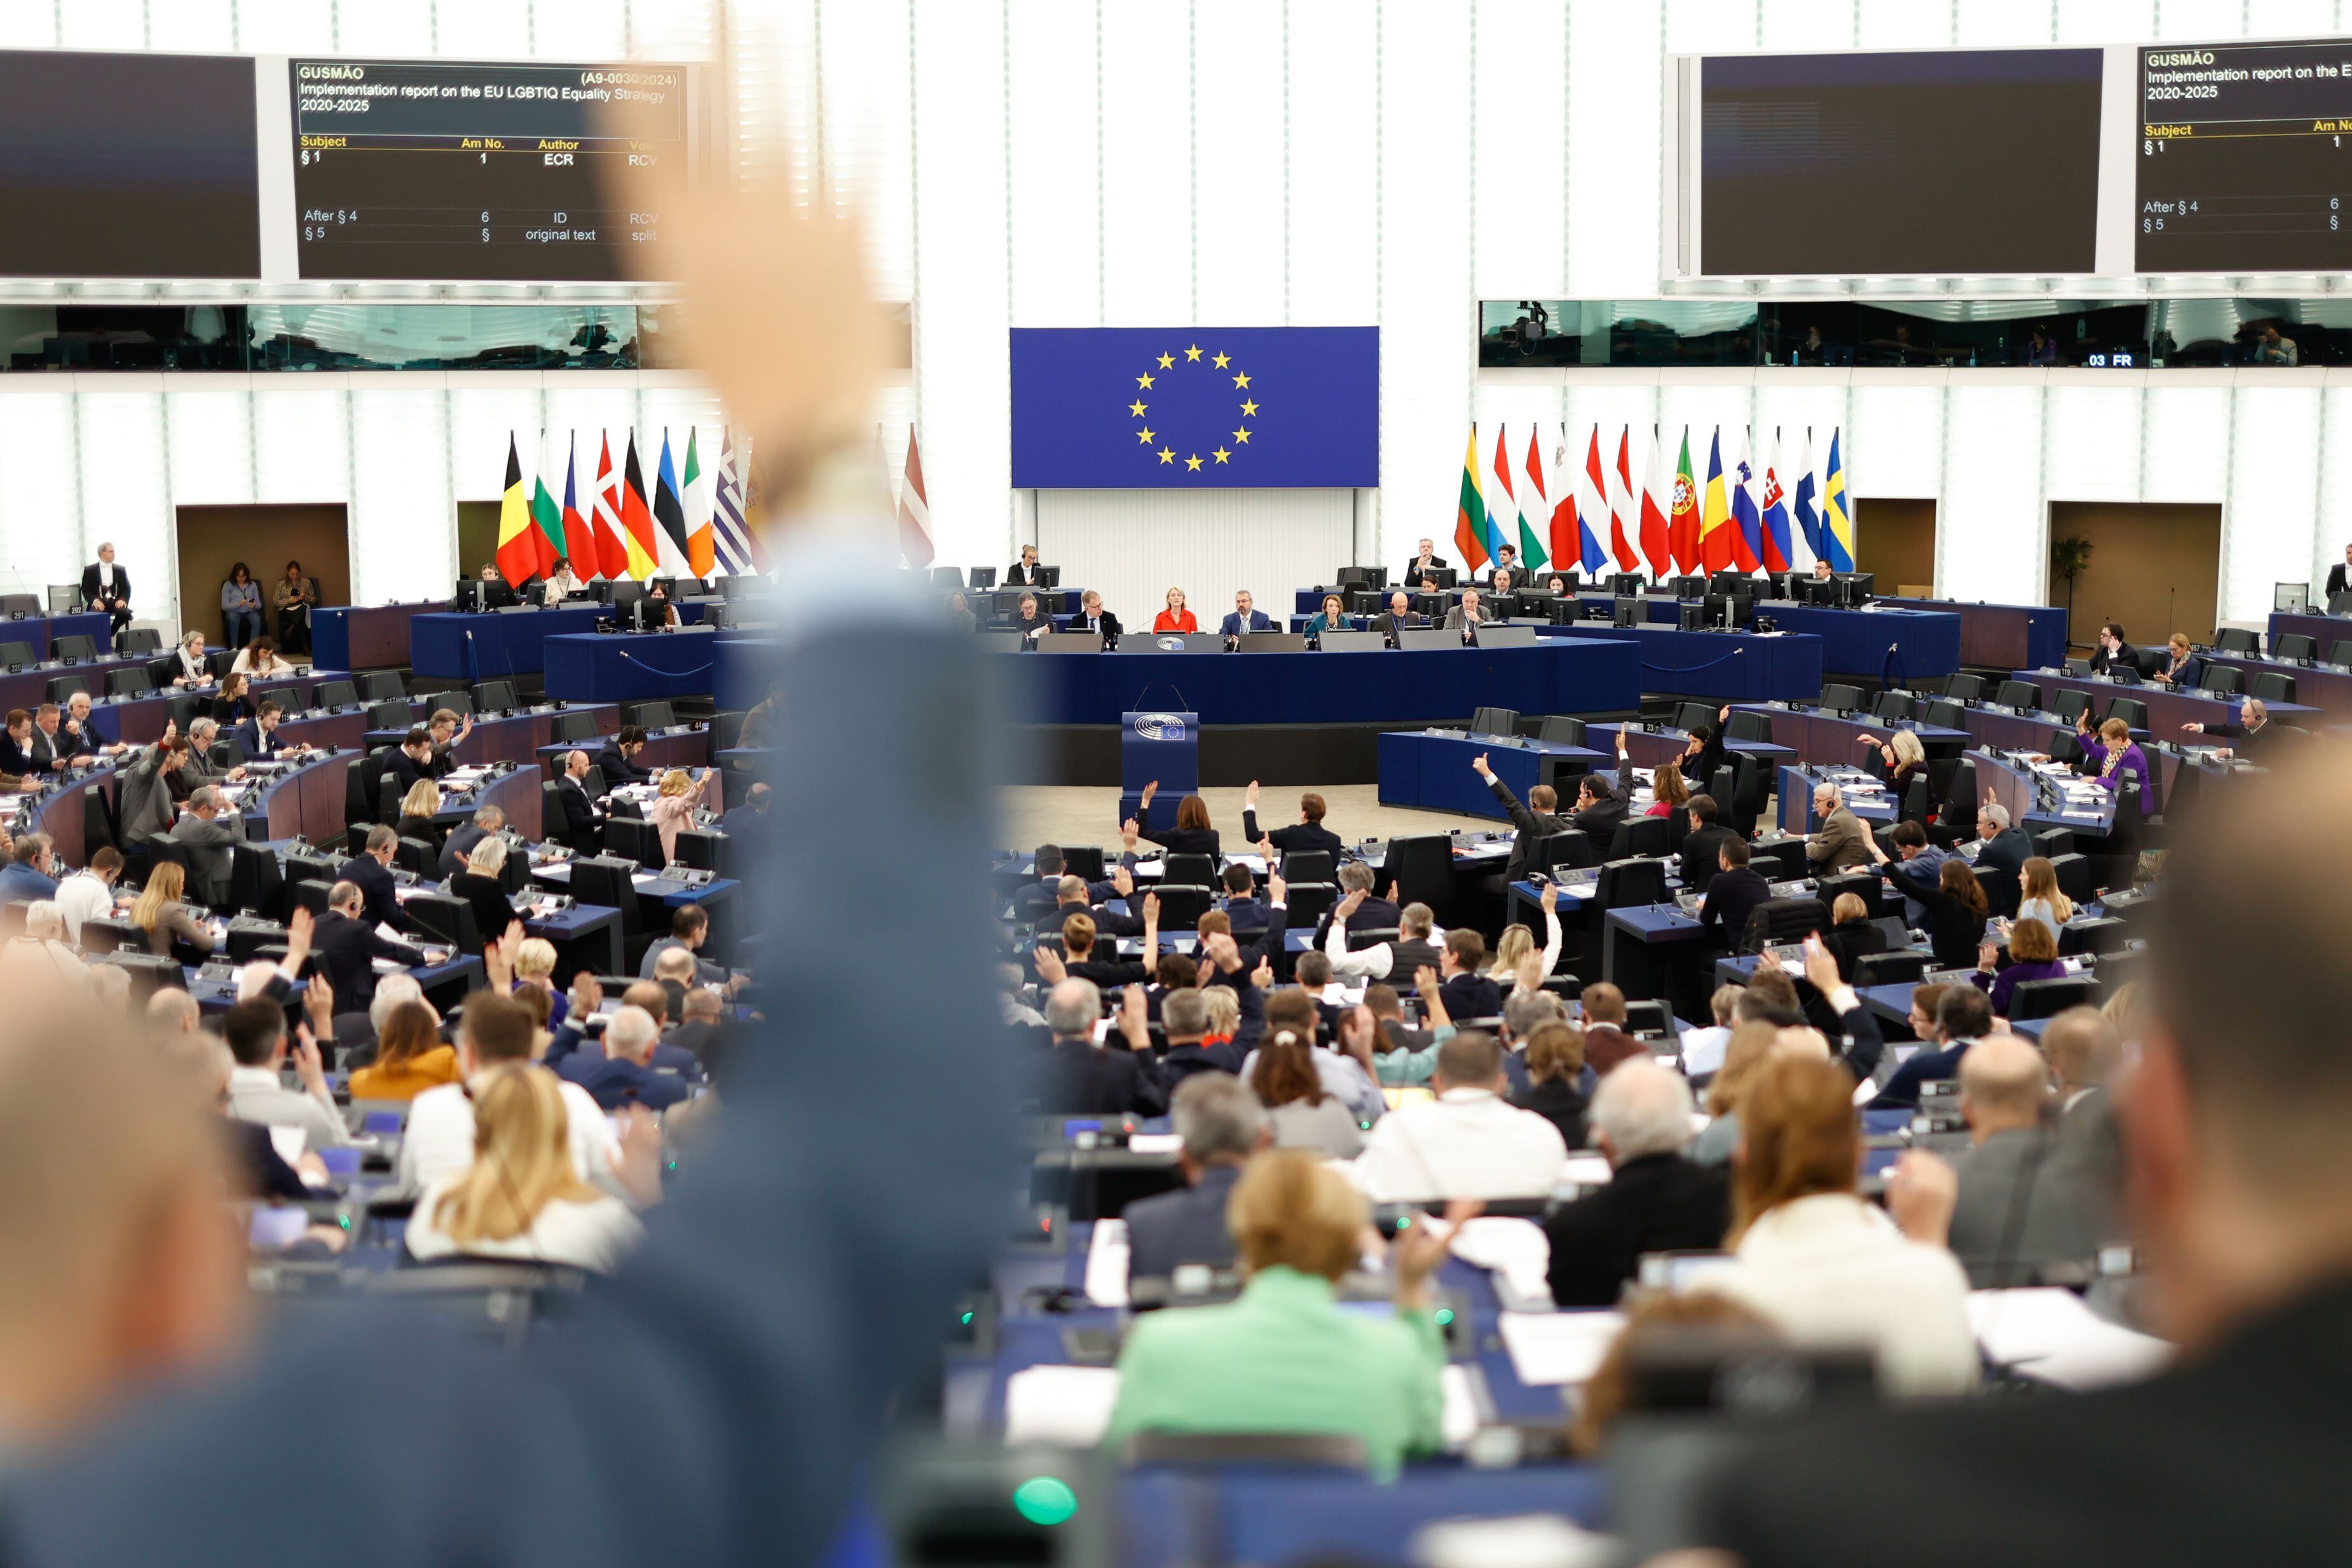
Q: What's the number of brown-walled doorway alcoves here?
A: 4